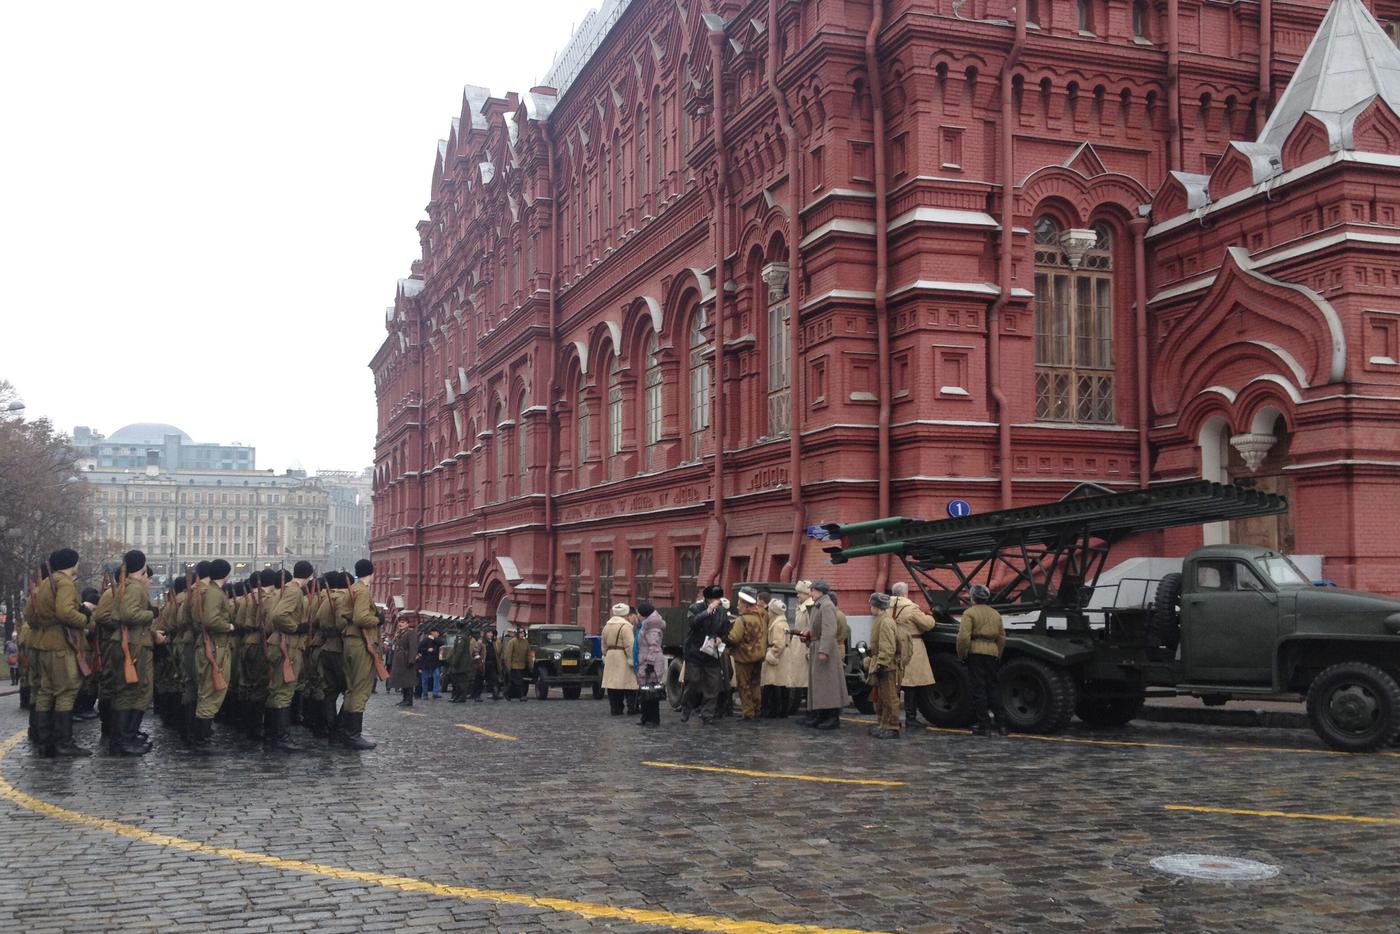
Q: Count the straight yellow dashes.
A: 4